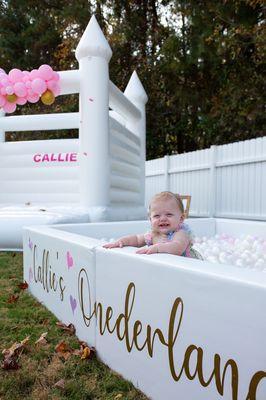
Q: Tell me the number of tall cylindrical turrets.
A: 2